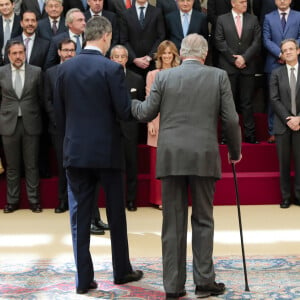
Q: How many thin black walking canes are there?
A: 1